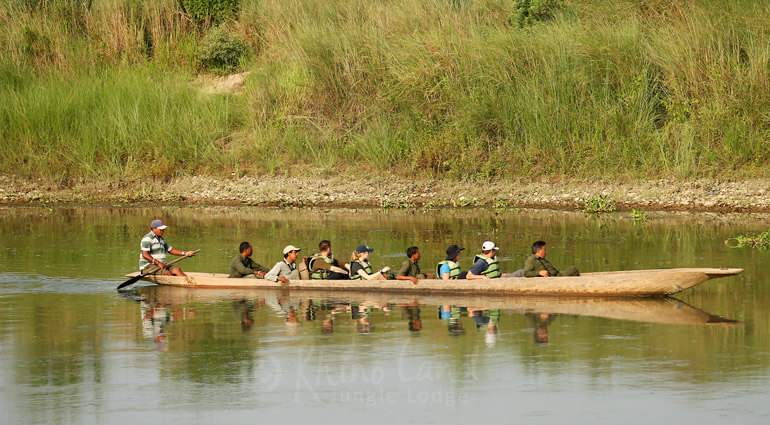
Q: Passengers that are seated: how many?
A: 8